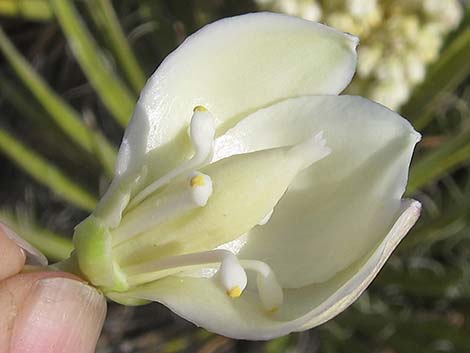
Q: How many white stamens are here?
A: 4